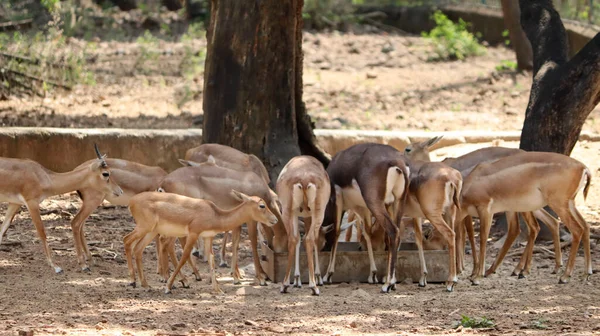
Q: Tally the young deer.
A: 1